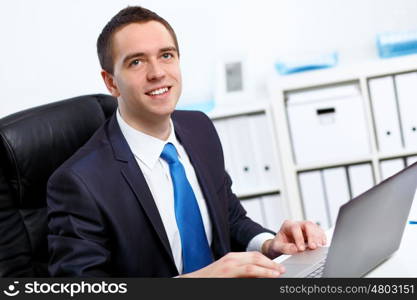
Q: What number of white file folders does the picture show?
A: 12